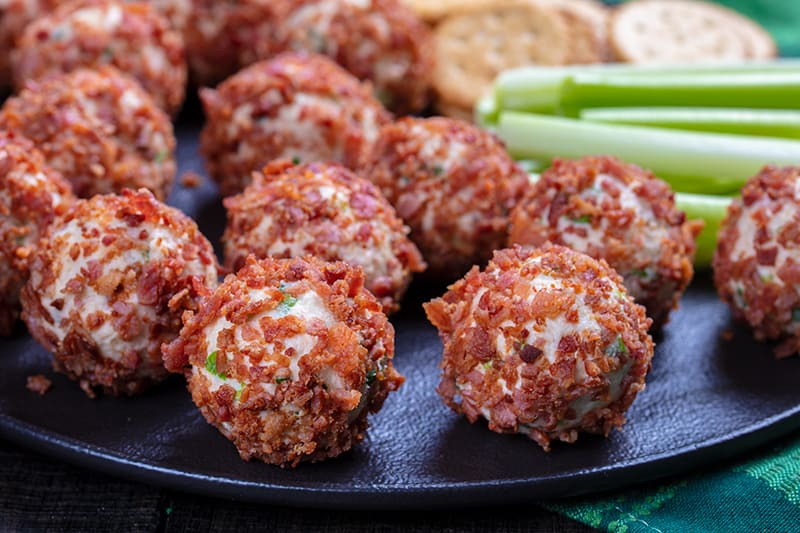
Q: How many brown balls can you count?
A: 14